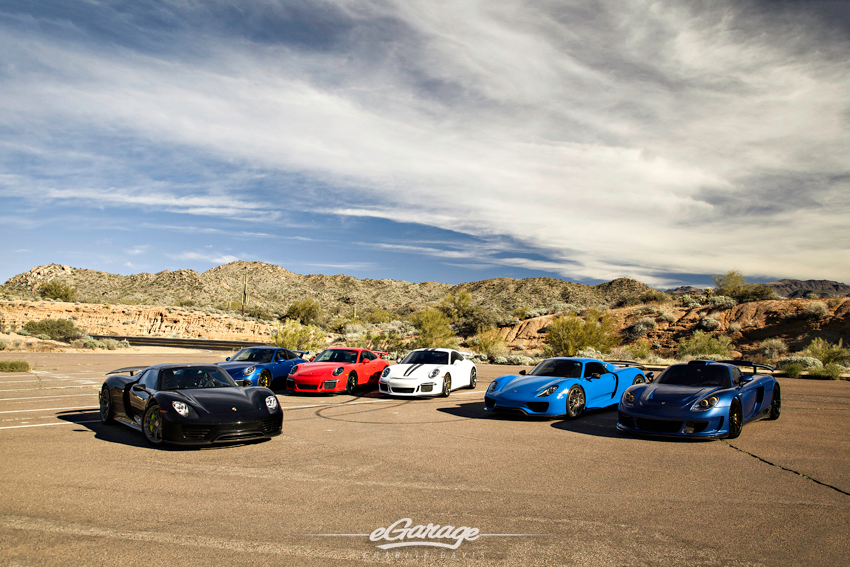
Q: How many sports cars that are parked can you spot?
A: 6